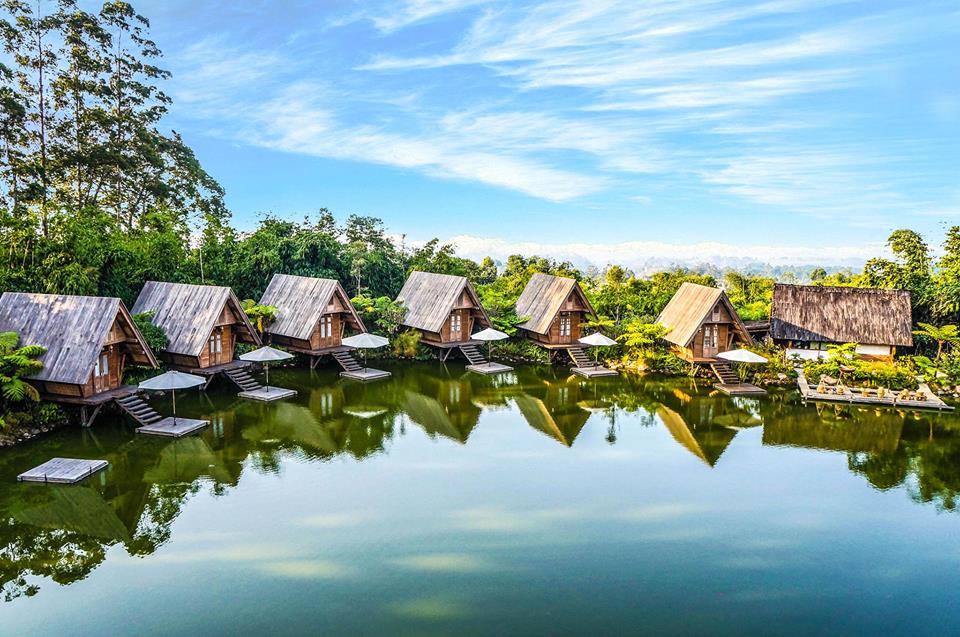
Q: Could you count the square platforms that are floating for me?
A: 7